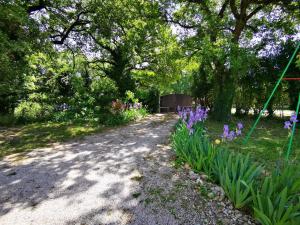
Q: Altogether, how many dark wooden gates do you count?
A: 1